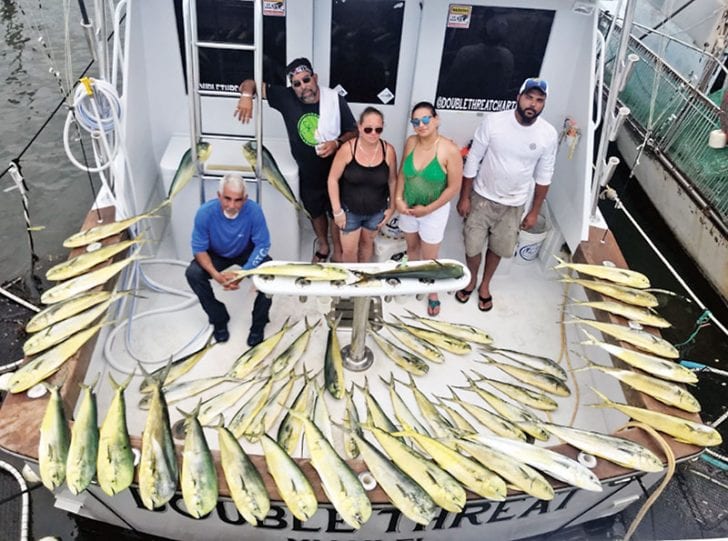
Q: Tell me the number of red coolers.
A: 0